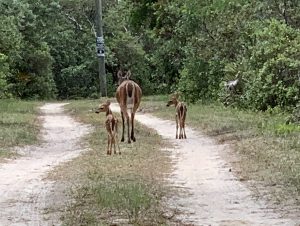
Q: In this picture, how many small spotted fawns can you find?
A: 2